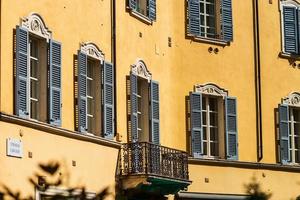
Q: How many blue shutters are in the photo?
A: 14